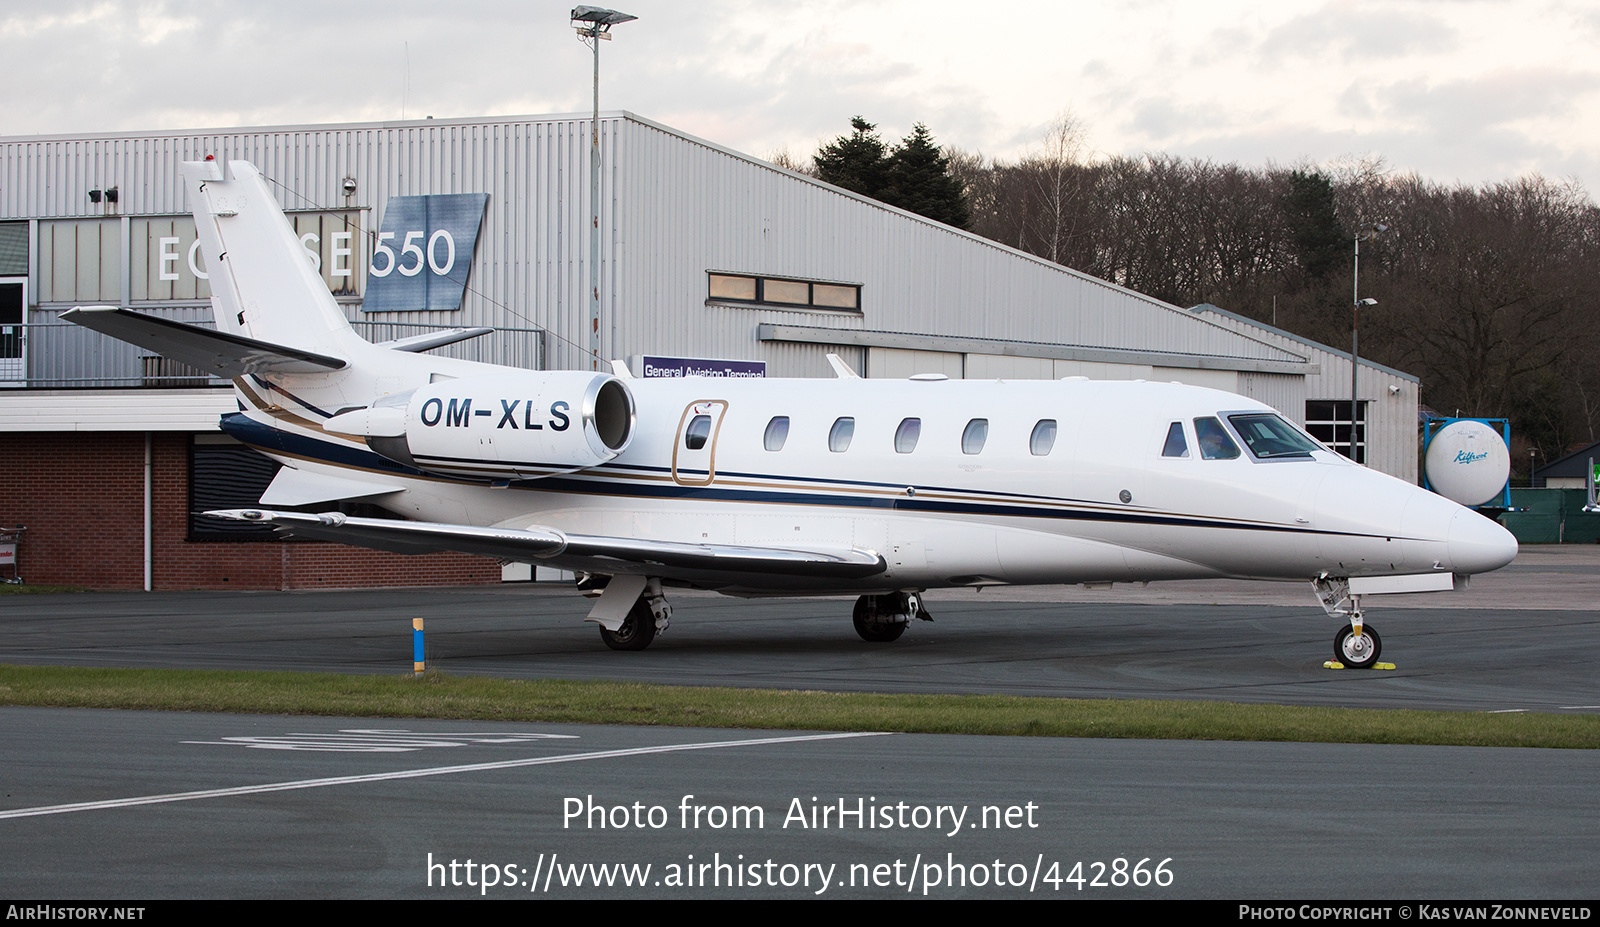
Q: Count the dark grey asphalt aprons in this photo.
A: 2